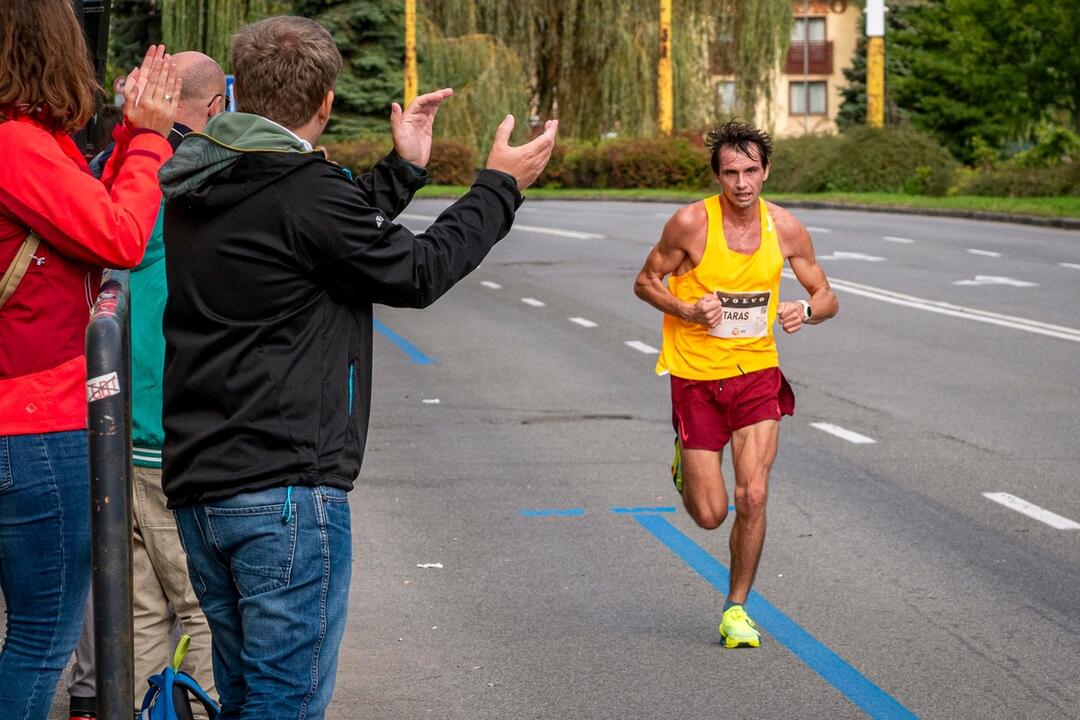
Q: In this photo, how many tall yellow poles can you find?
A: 3